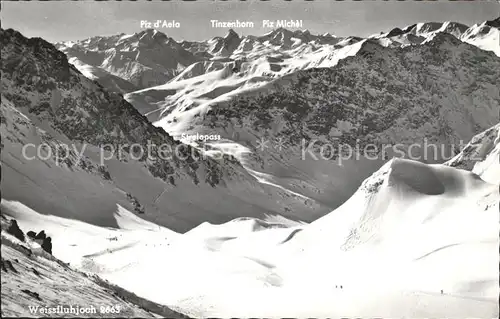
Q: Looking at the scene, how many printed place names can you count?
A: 5